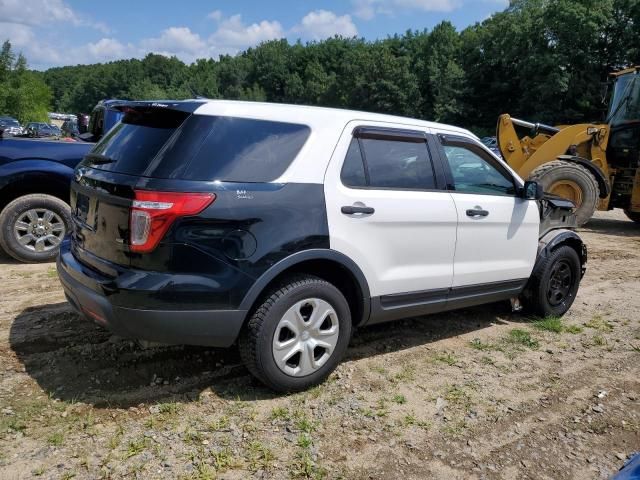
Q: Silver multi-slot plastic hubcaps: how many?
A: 1